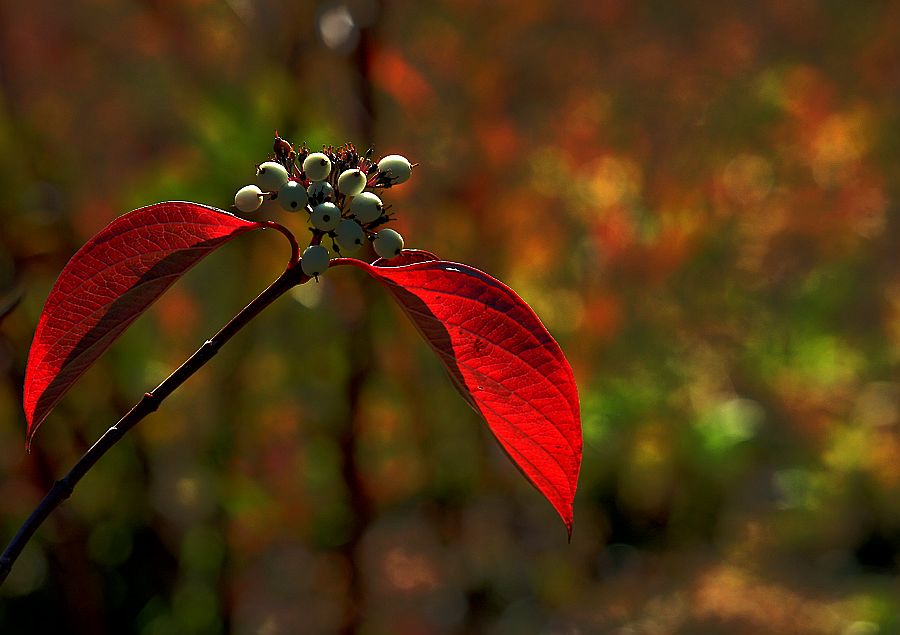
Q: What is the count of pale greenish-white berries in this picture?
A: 12